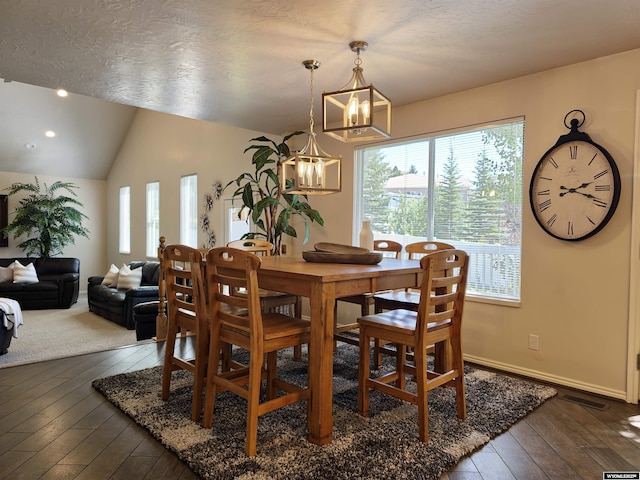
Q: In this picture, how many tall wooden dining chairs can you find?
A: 6